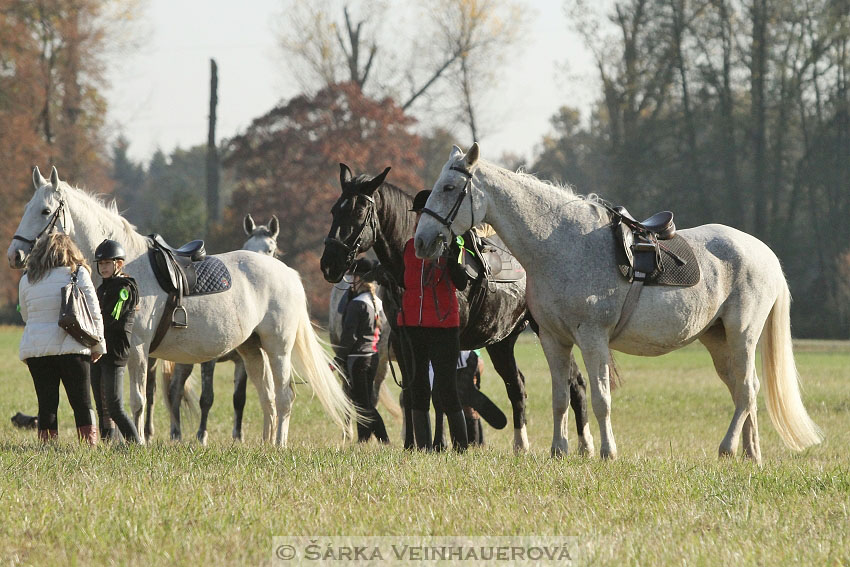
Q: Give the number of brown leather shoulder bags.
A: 1